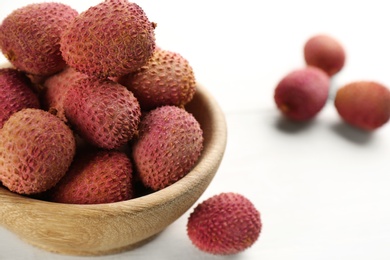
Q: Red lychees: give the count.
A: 13